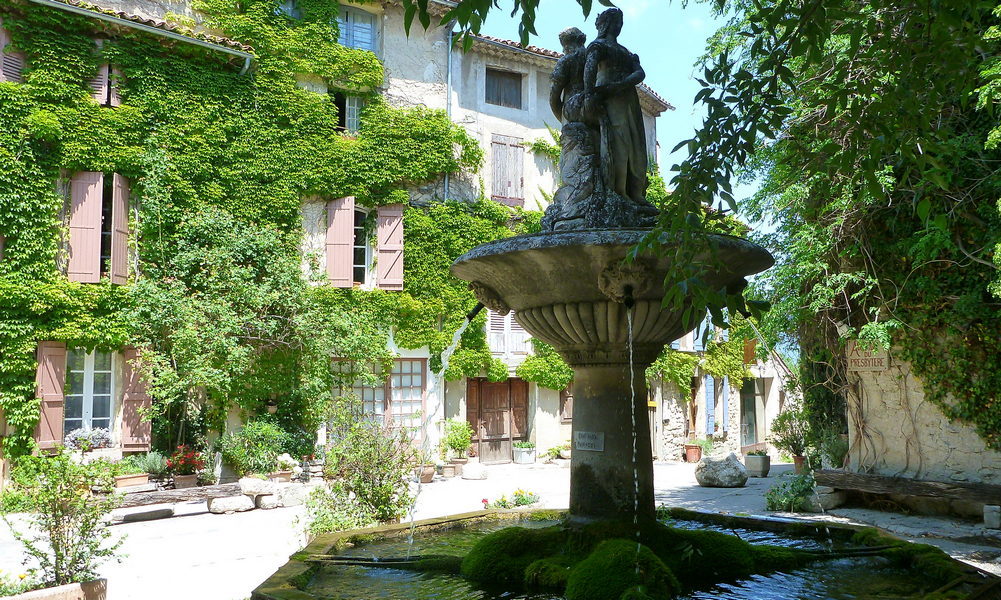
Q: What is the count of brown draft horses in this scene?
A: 0